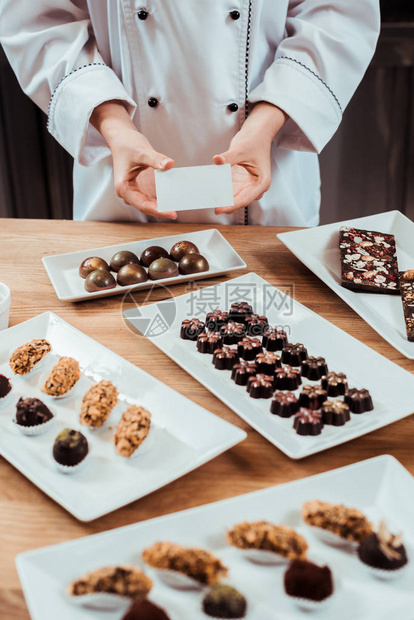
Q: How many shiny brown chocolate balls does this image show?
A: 8